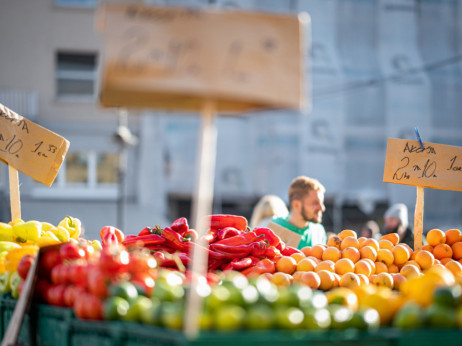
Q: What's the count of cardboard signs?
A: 3